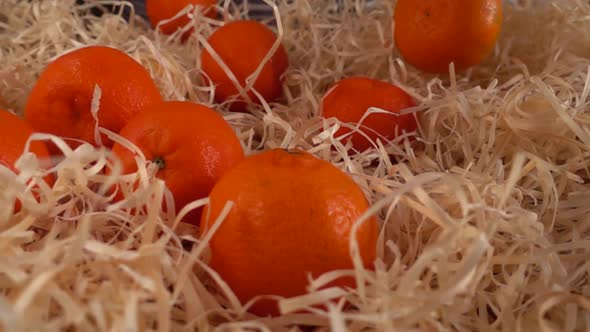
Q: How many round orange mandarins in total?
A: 8